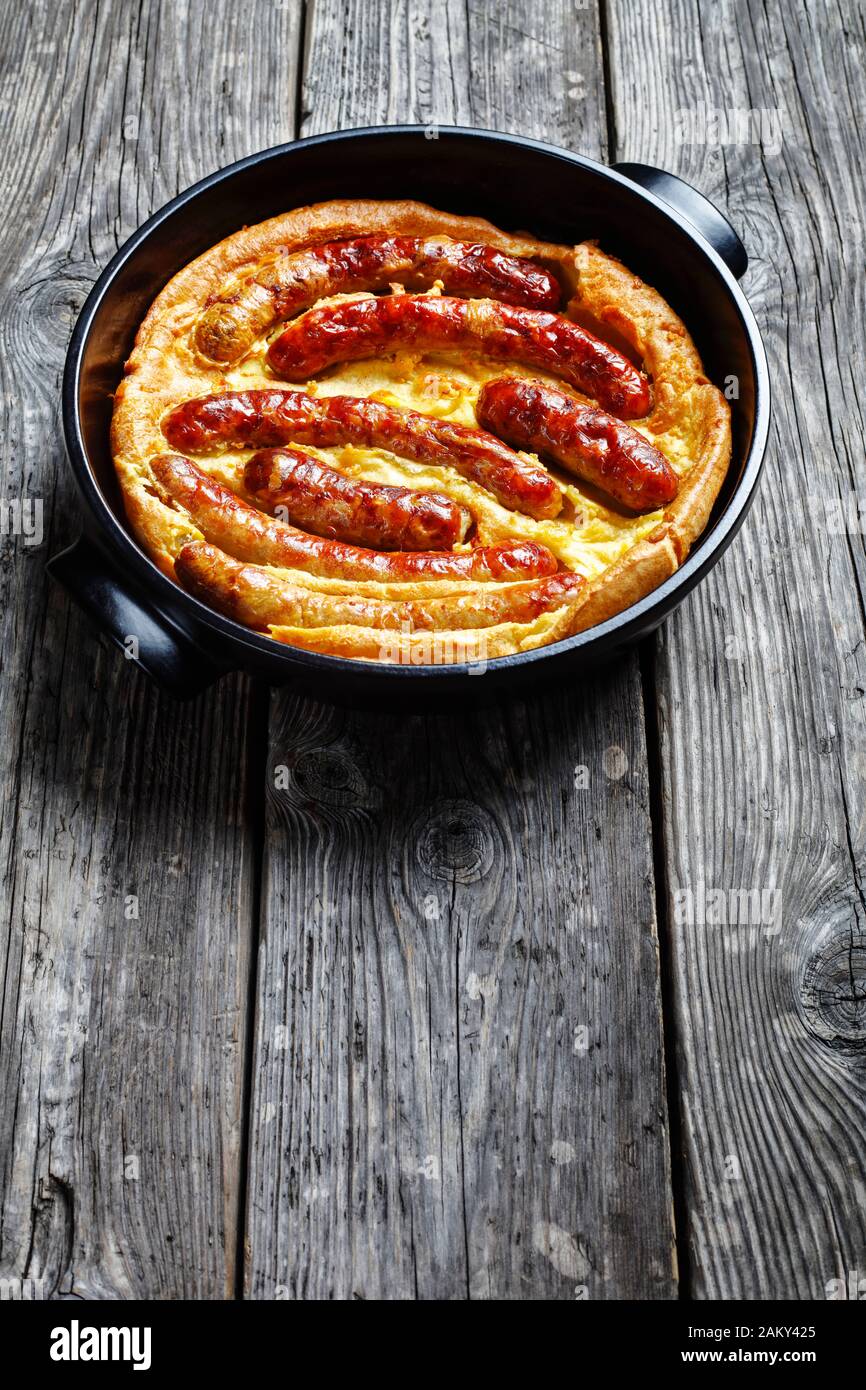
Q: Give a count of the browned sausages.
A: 7